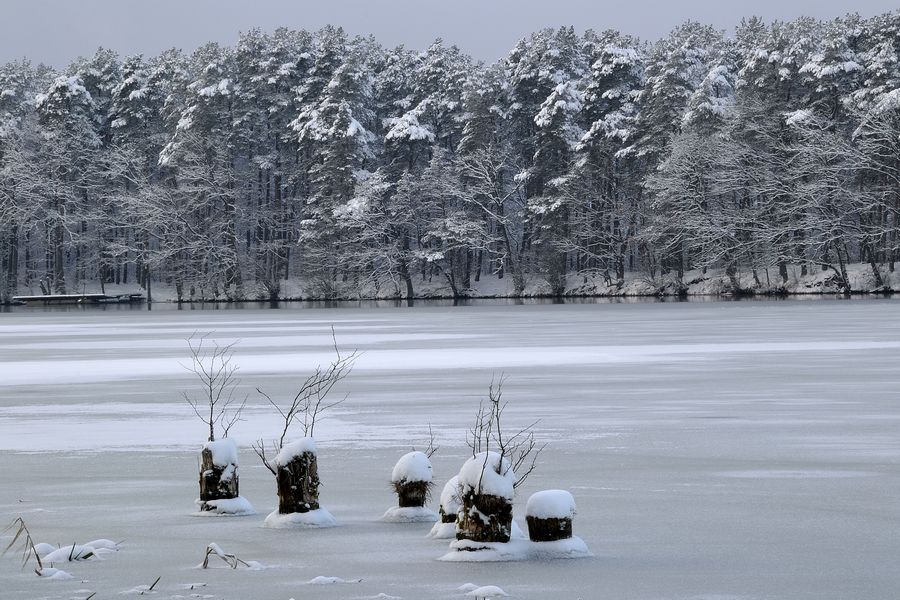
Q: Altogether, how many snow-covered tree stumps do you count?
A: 6